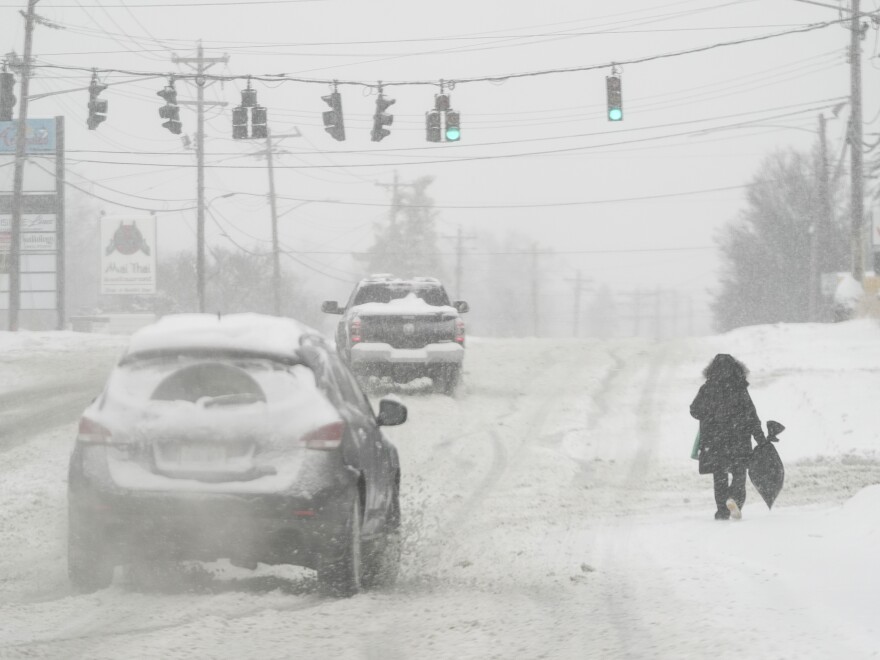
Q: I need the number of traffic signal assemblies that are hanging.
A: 8